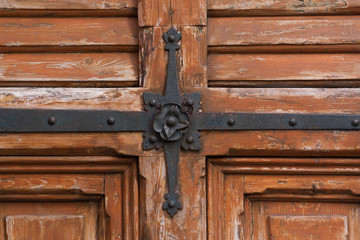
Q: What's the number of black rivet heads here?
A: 12